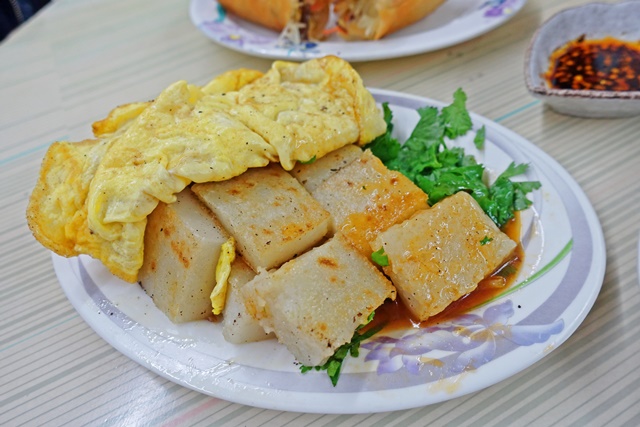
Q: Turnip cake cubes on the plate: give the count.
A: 7